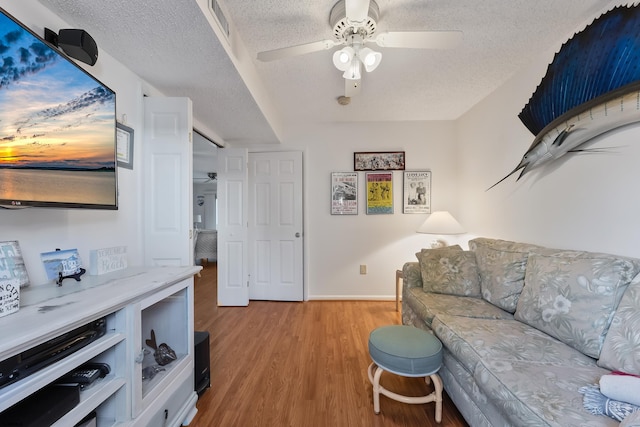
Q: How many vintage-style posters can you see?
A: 3